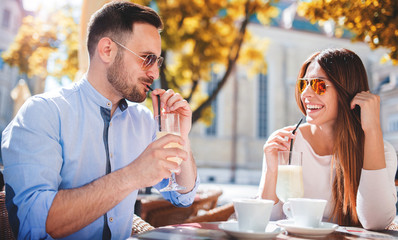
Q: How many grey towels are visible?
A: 0